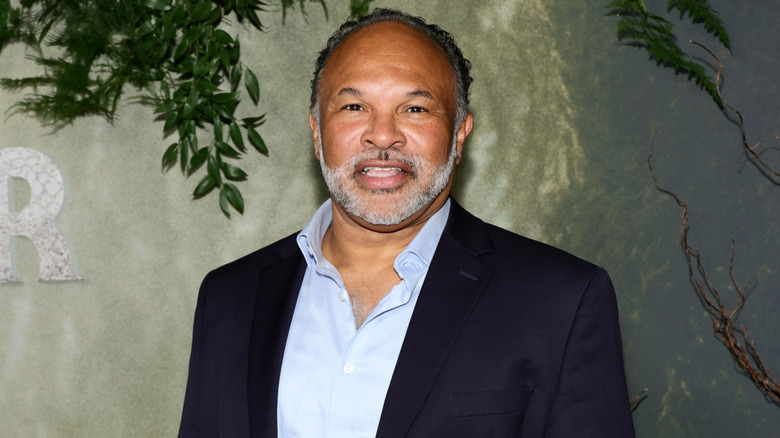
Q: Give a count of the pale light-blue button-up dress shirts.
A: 1